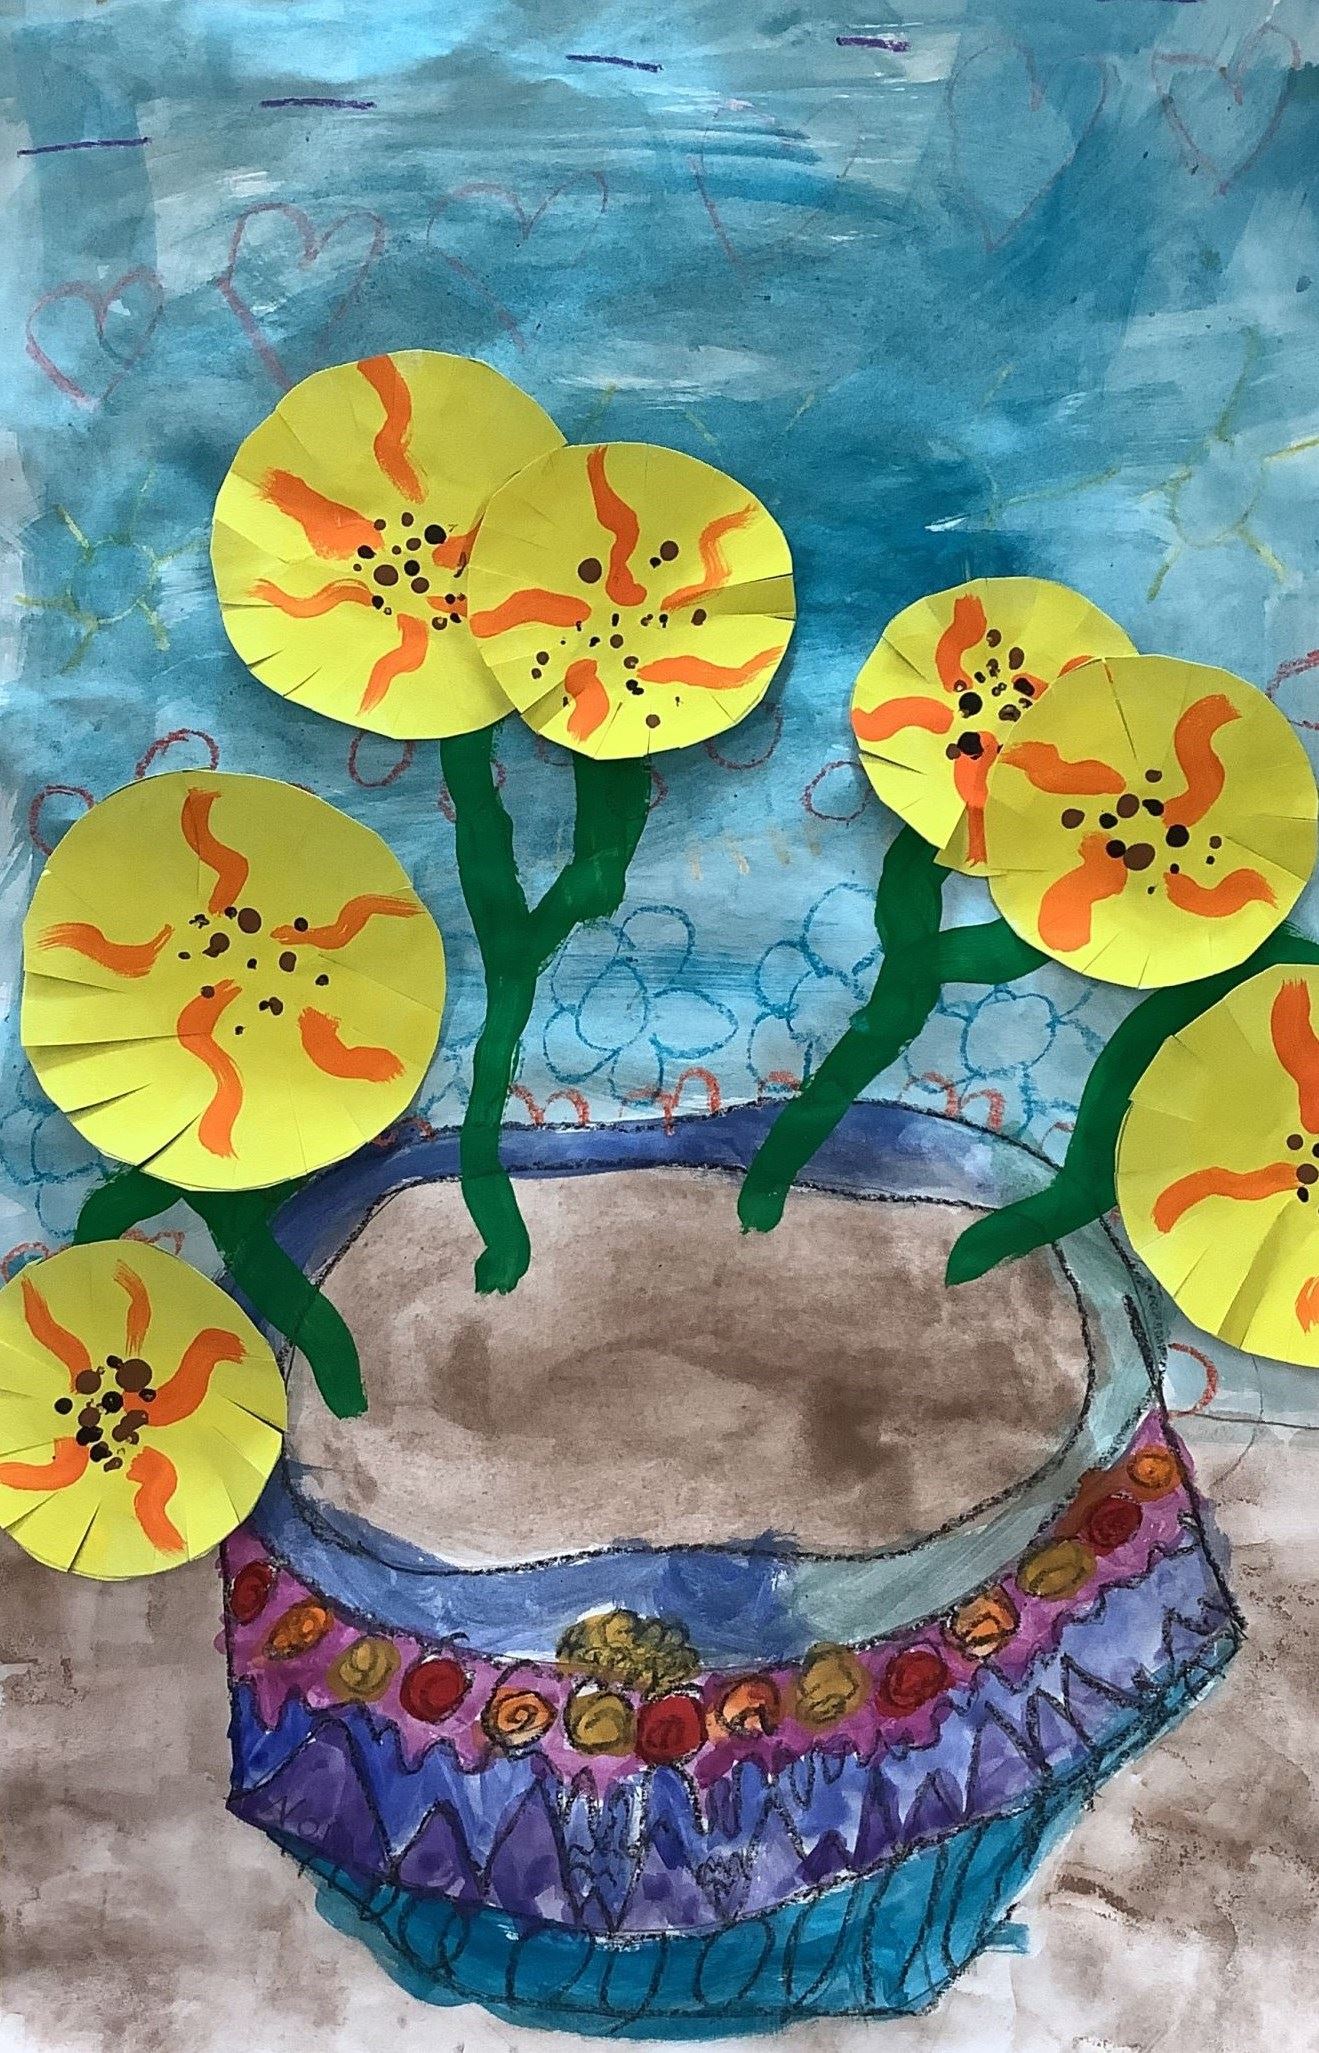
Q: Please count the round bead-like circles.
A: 14